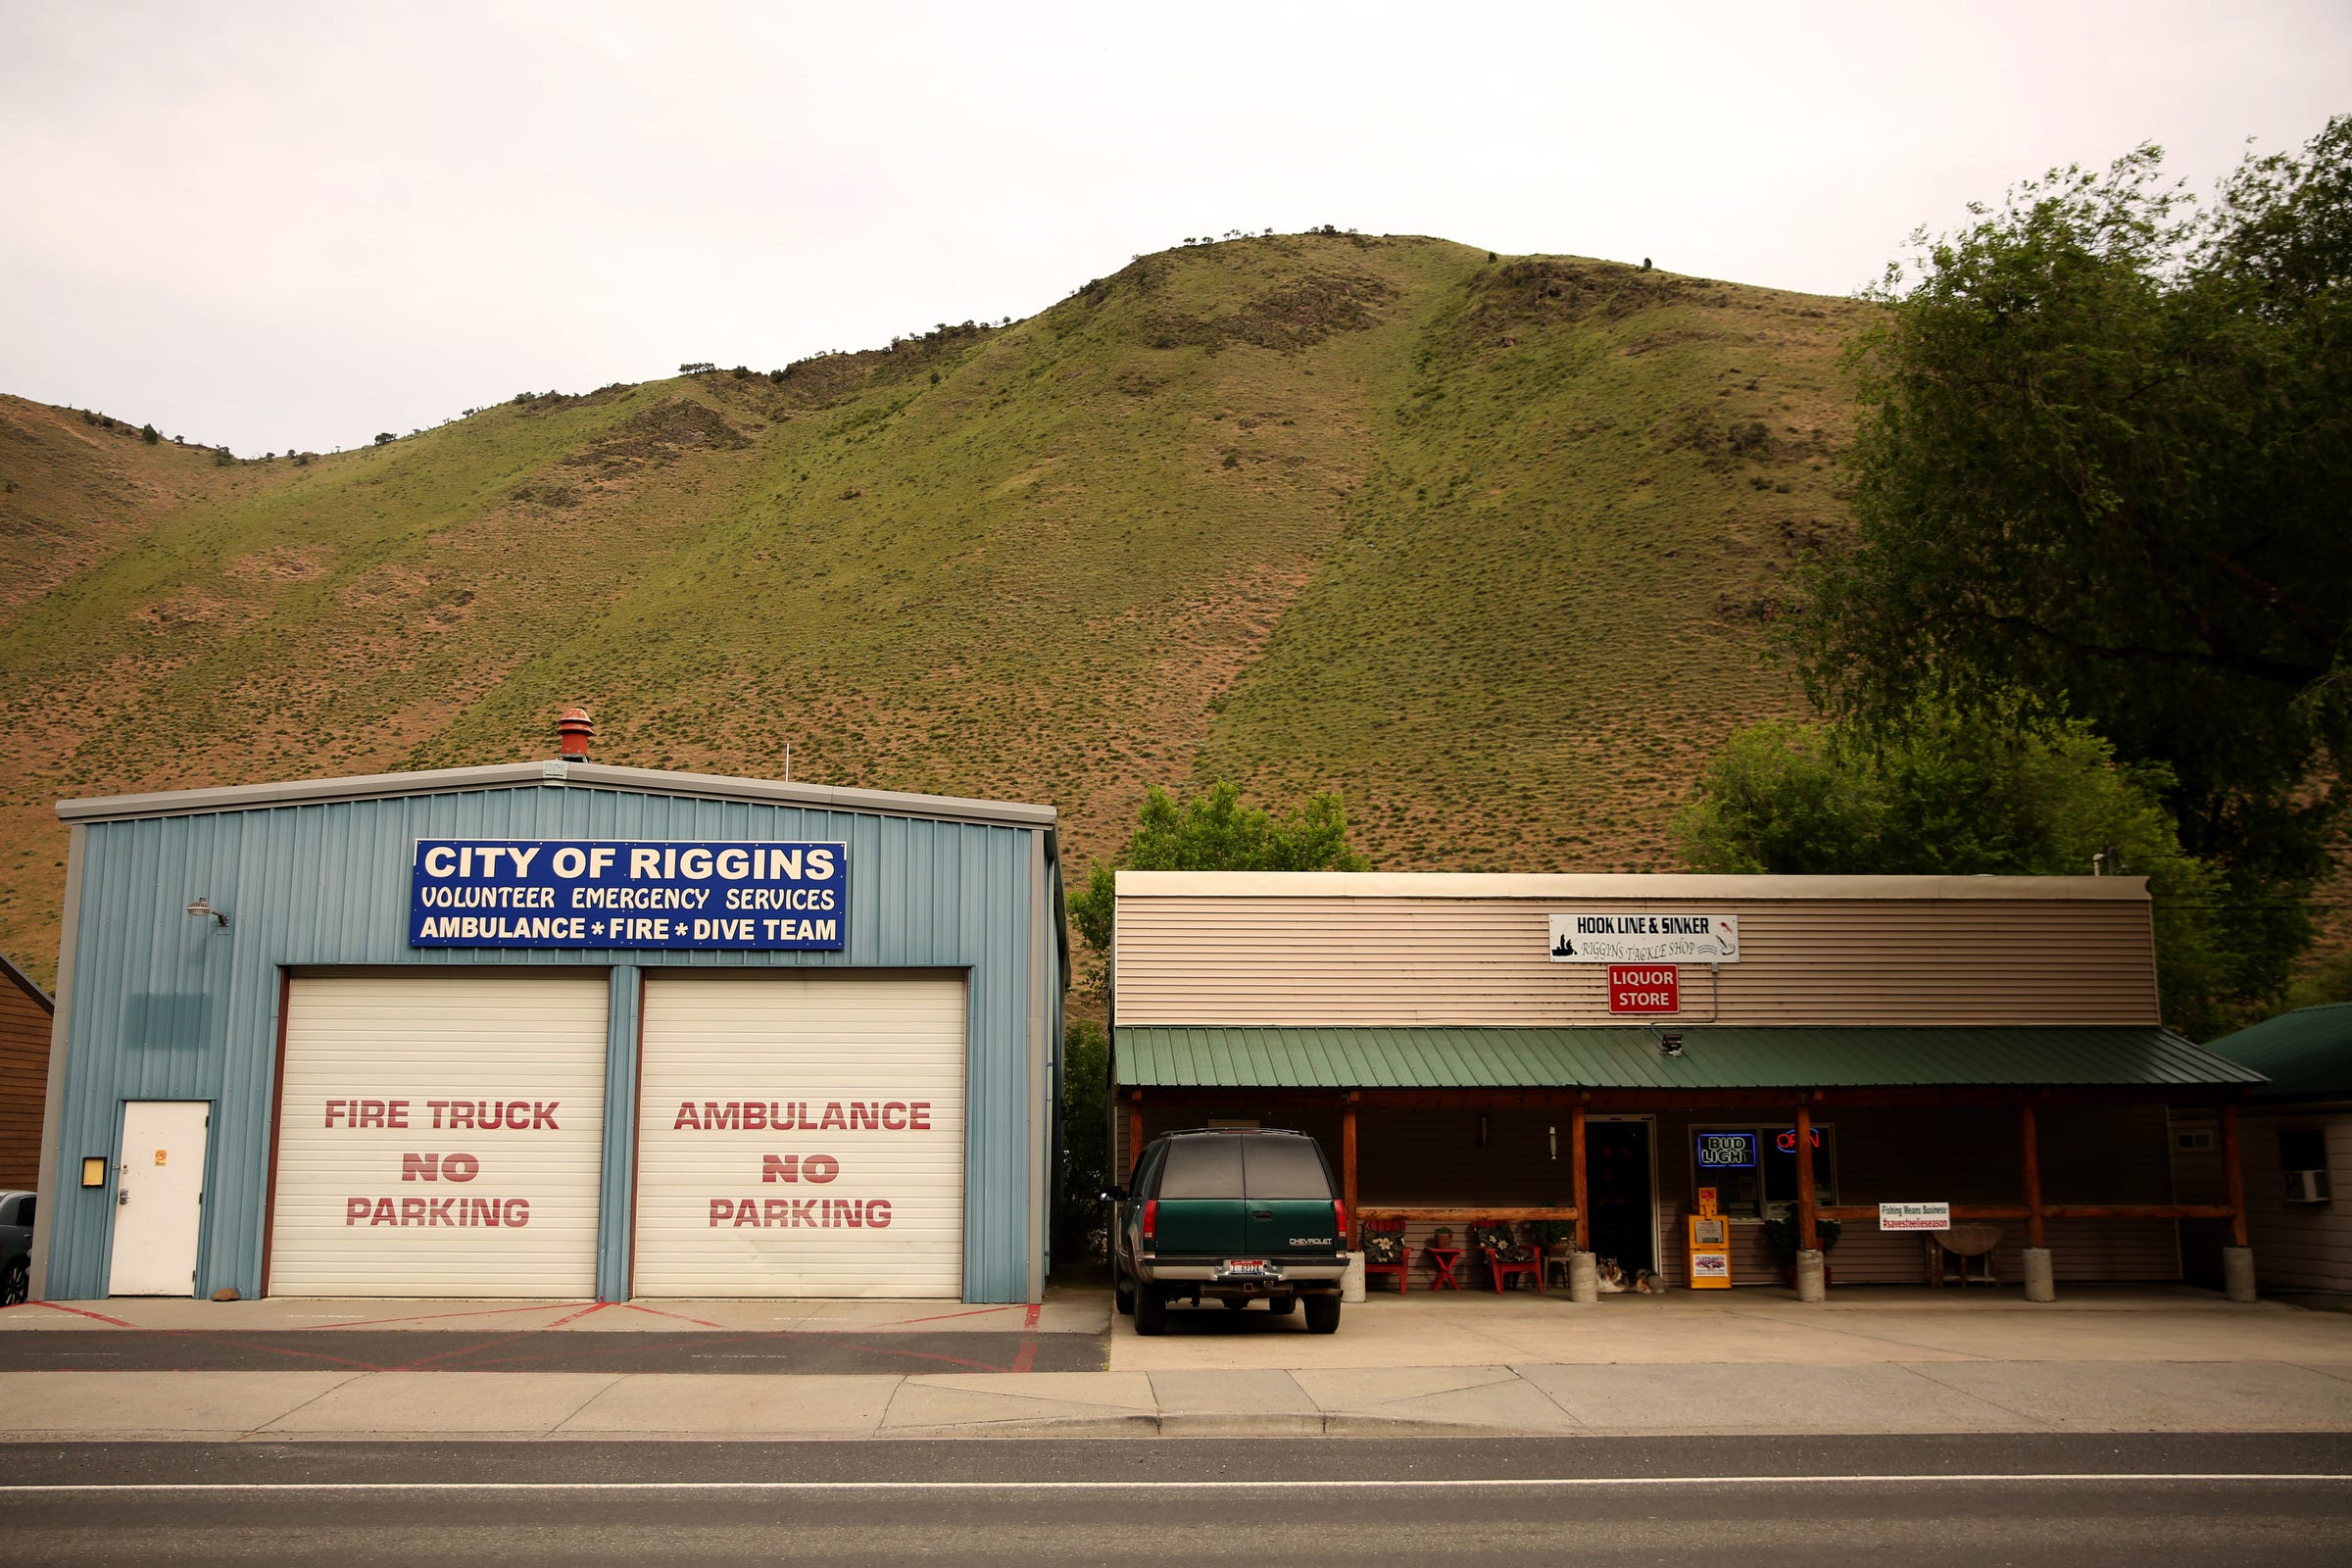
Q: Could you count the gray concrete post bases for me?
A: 5